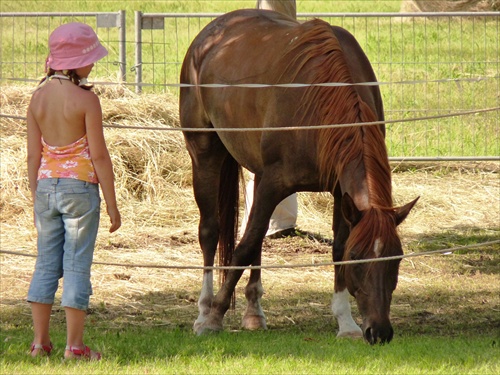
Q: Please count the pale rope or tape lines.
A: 3